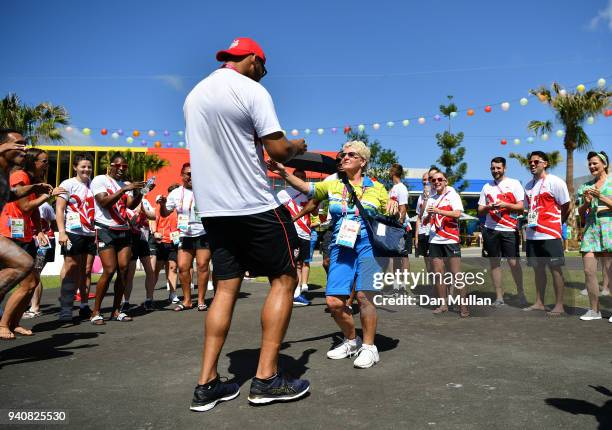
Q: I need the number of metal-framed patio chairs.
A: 0